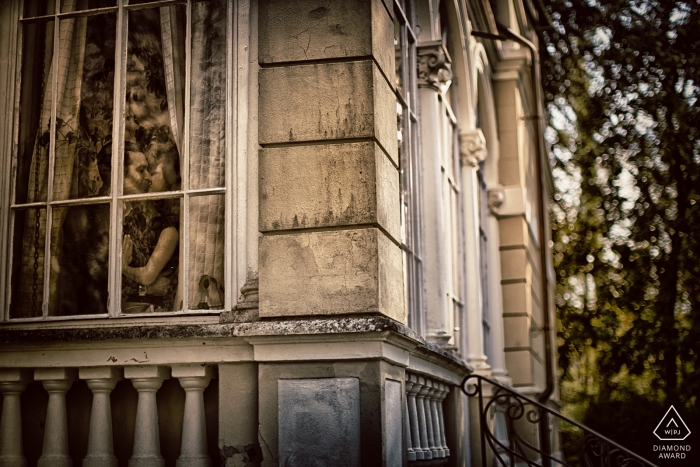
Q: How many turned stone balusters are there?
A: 11